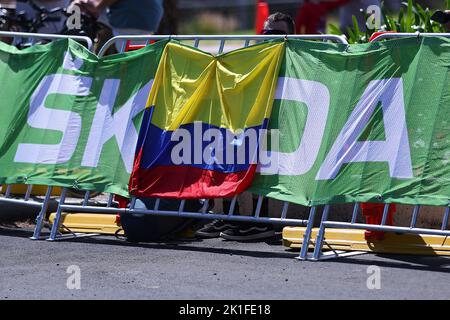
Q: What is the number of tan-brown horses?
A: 0